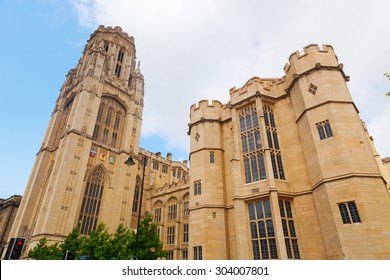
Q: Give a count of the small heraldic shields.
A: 3